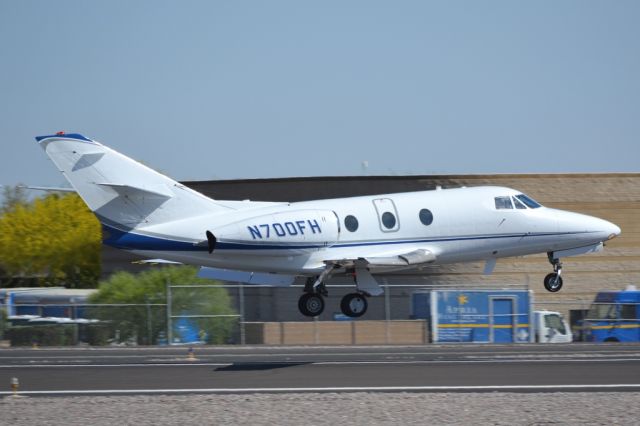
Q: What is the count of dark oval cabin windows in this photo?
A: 3